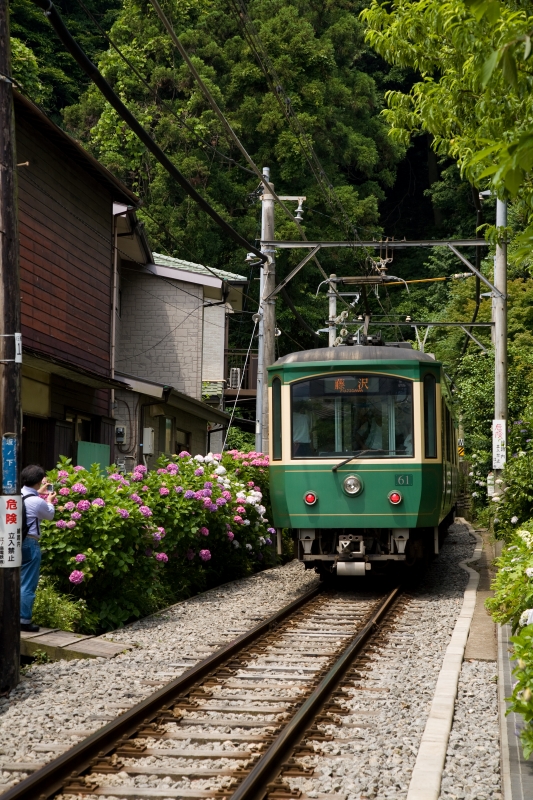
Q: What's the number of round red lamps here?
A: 2